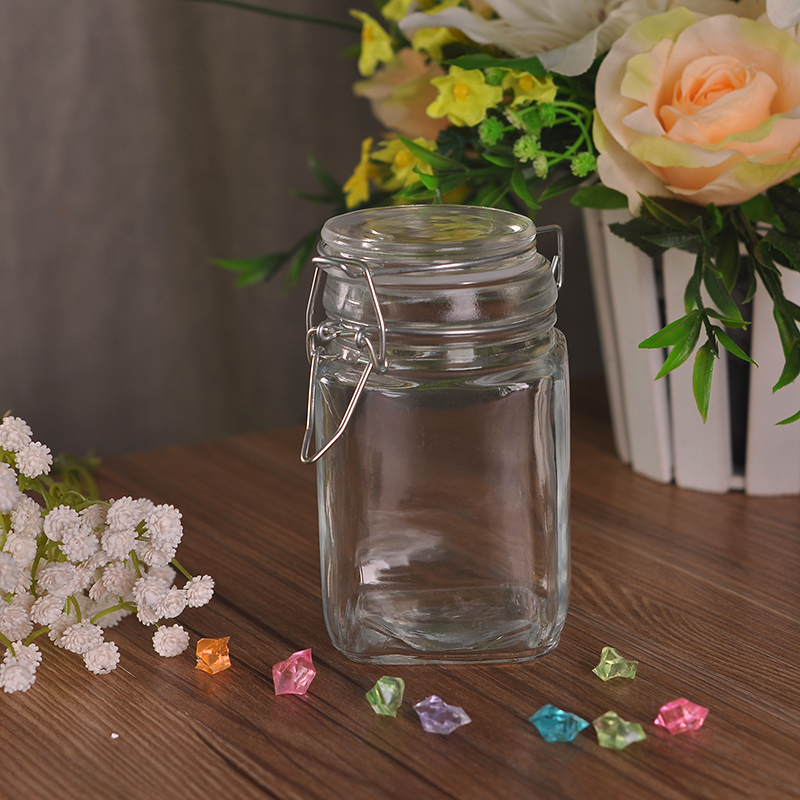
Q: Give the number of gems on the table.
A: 8